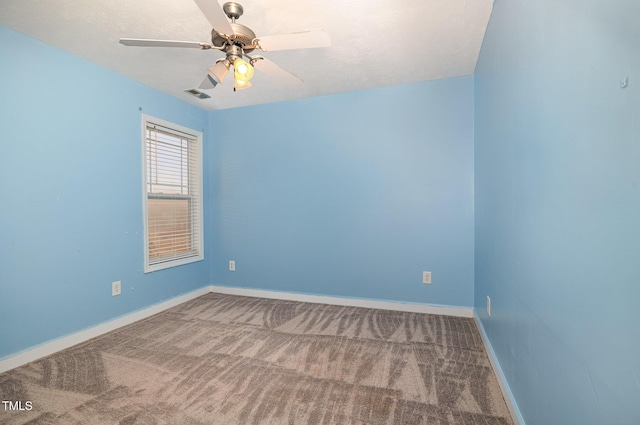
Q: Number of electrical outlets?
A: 4